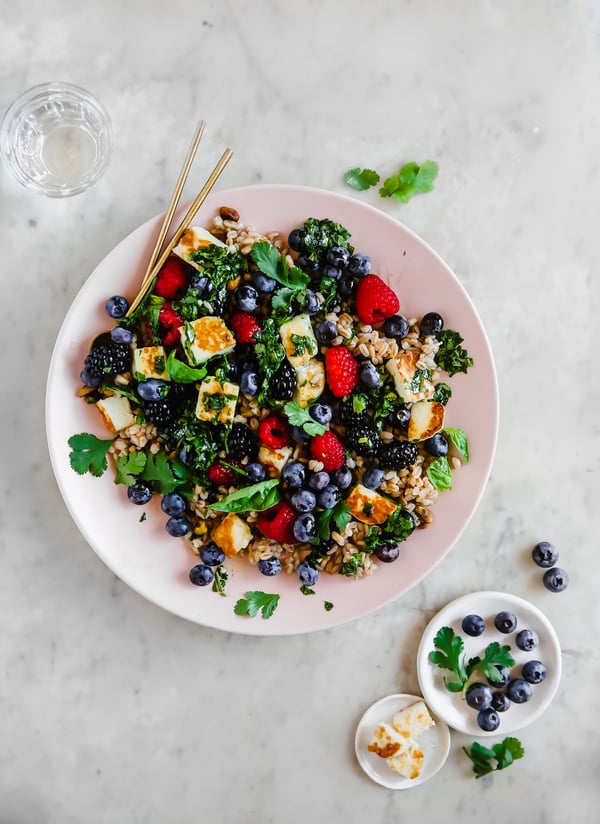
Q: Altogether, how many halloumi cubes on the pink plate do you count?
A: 12